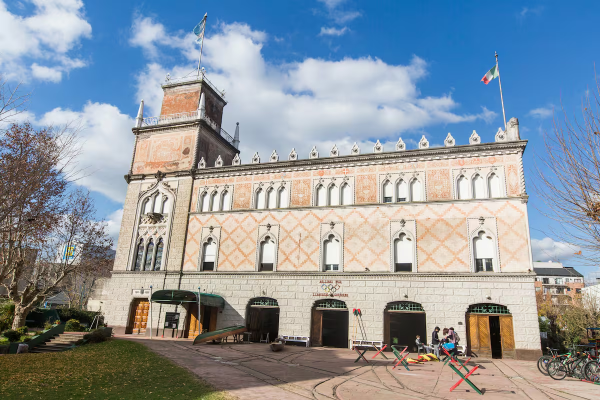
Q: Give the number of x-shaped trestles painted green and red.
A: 7